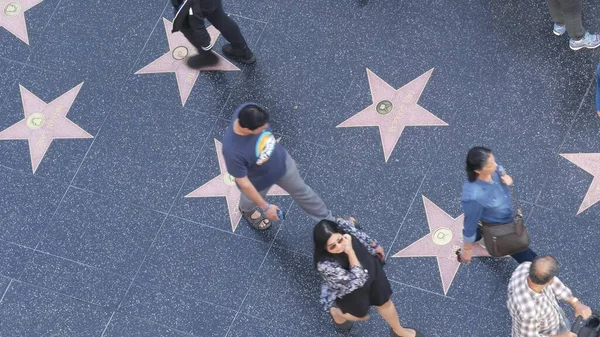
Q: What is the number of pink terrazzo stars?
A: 7